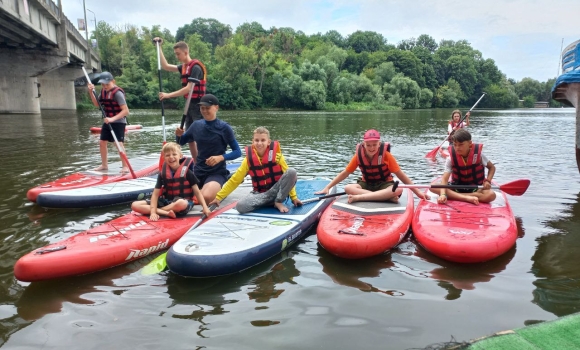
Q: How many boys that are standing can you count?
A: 2